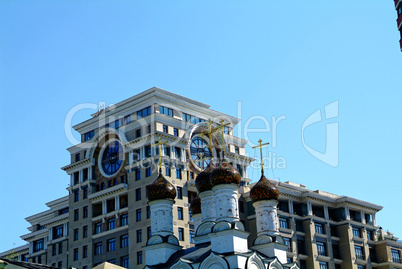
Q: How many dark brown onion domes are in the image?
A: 5